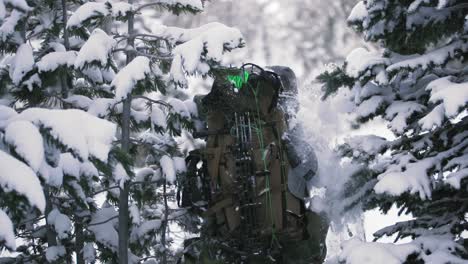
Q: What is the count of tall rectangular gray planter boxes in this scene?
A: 0